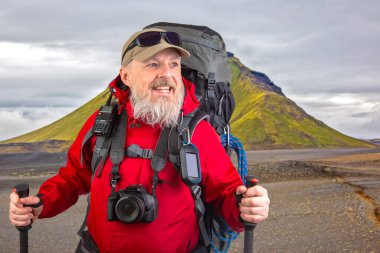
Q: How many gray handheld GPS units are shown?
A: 1